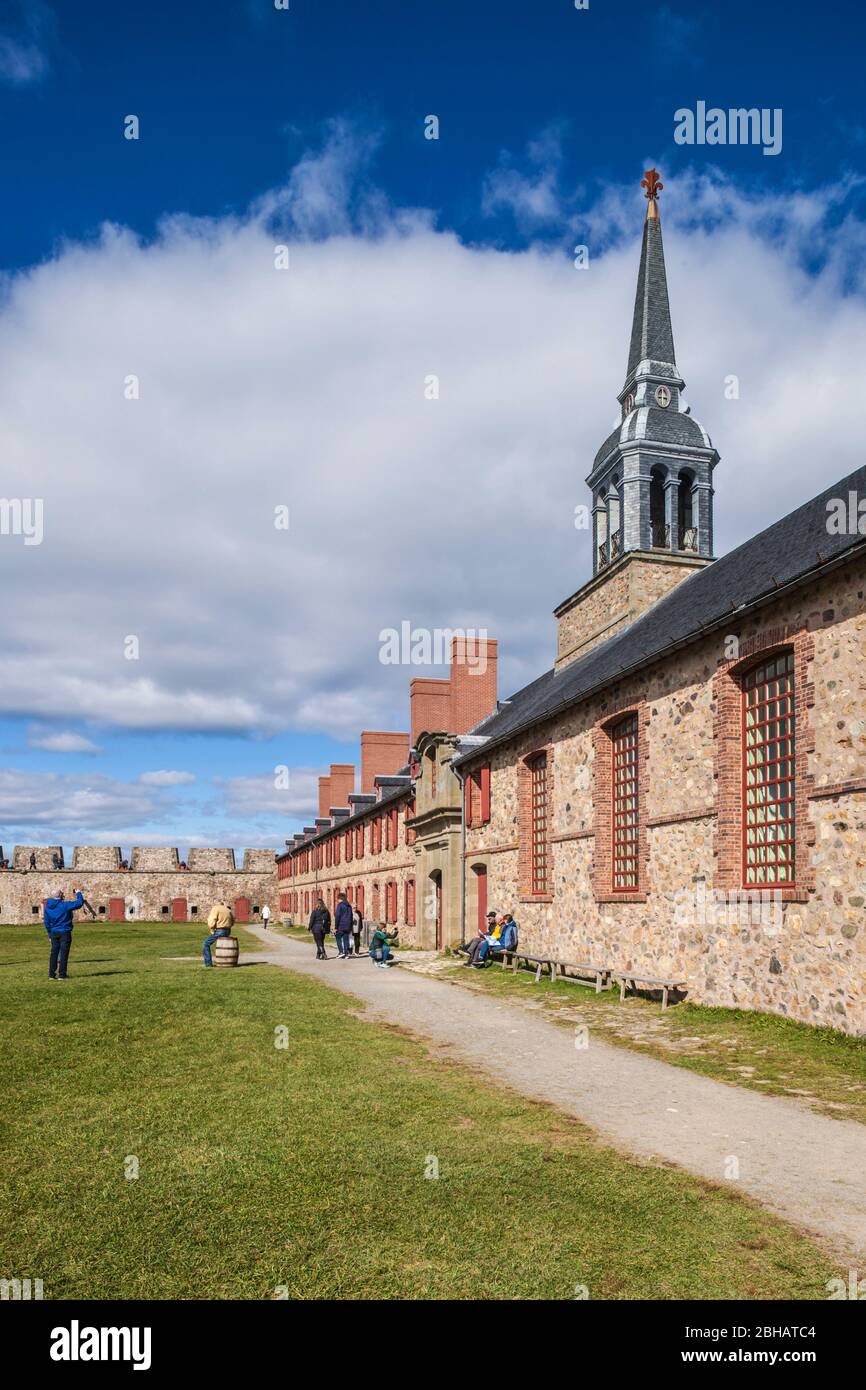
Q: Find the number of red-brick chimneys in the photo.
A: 5